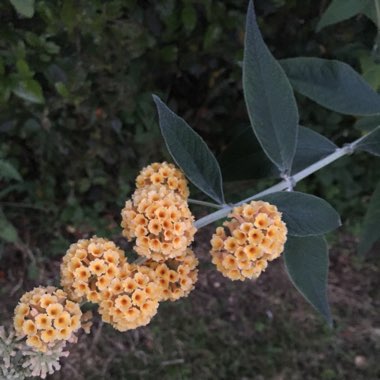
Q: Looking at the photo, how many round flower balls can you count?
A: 7